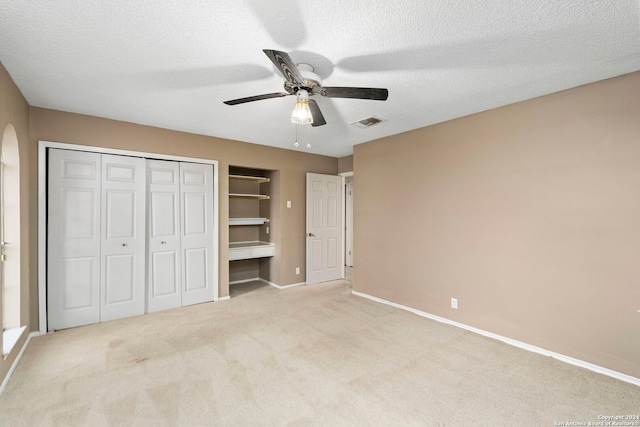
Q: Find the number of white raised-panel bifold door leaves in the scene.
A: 4